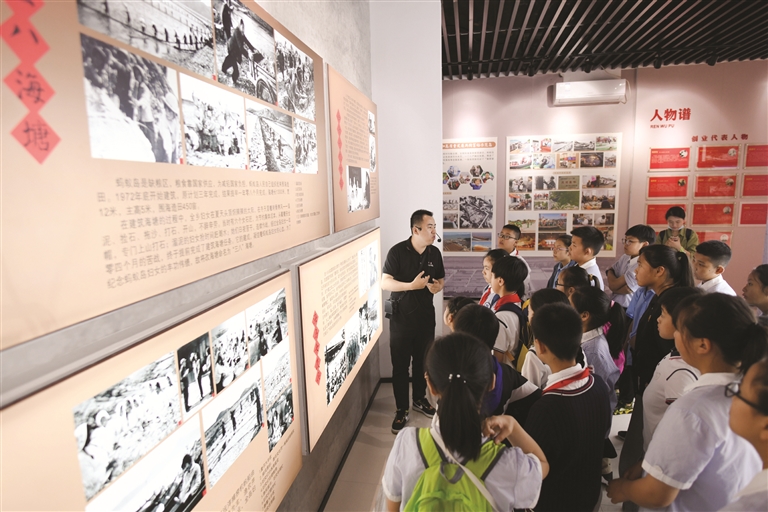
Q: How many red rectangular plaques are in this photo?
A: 11